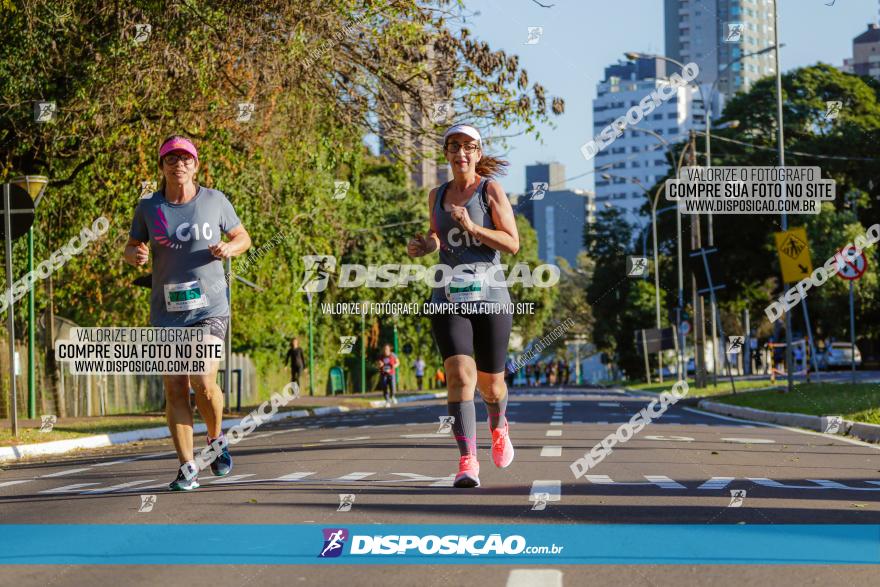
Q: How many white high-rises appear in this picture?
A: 1